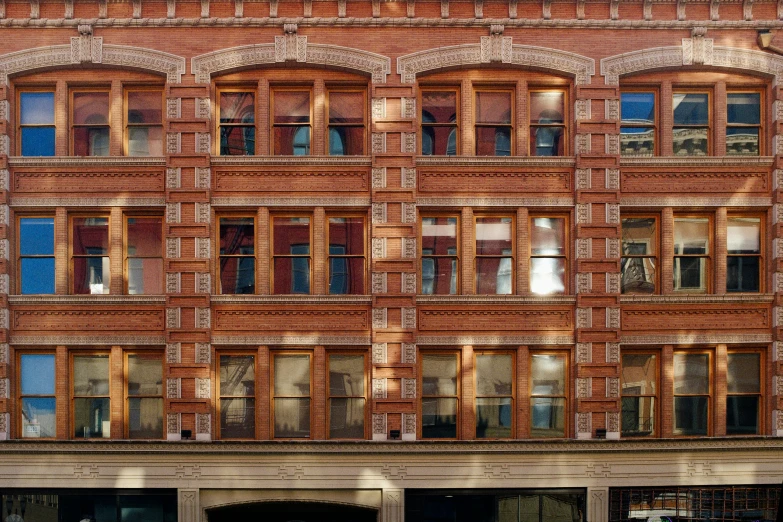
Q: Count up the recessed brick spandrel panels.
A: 8